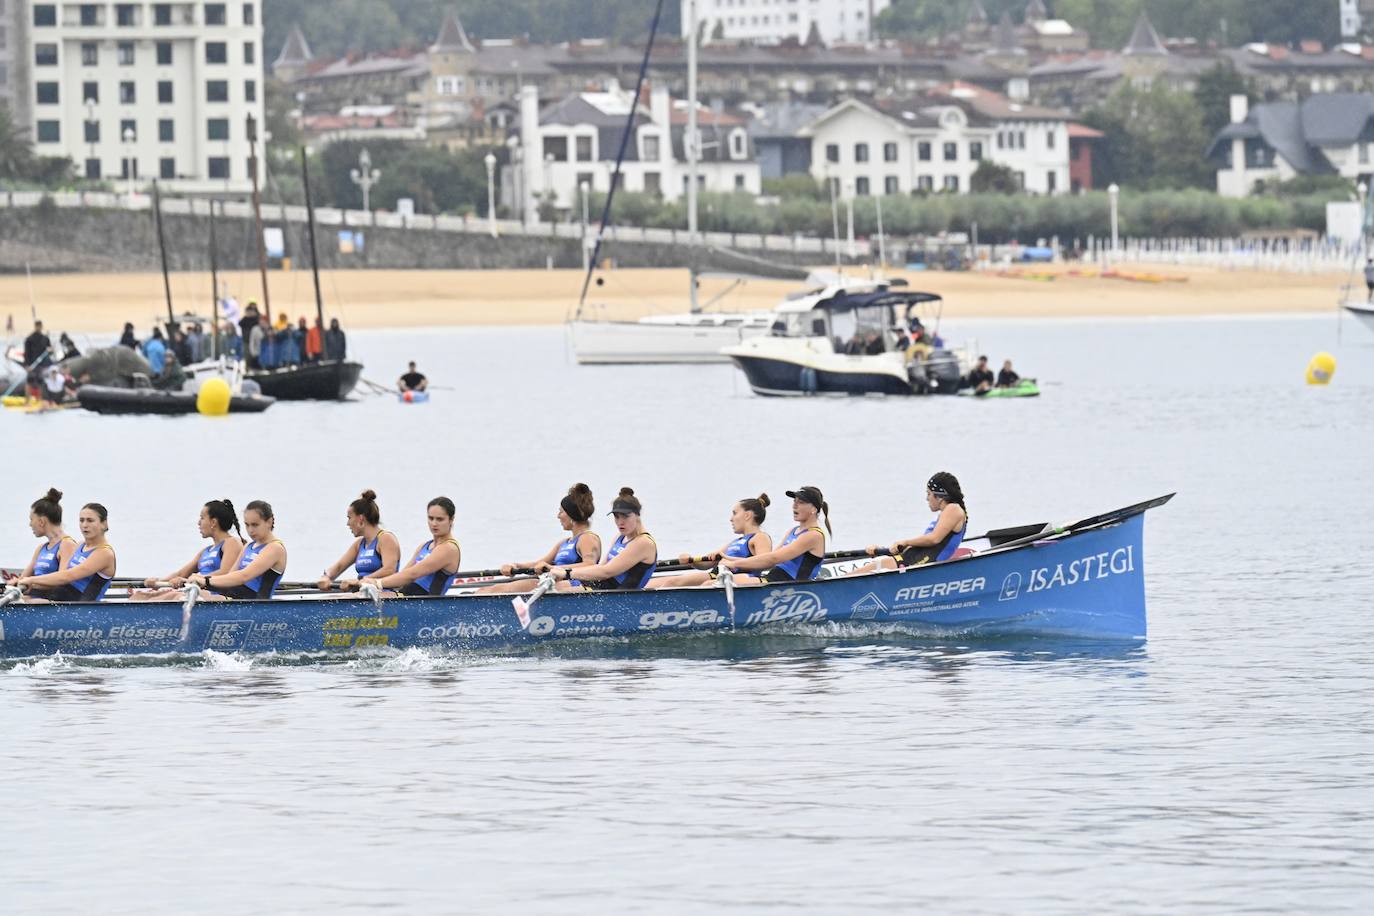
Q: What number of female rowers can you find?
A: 11